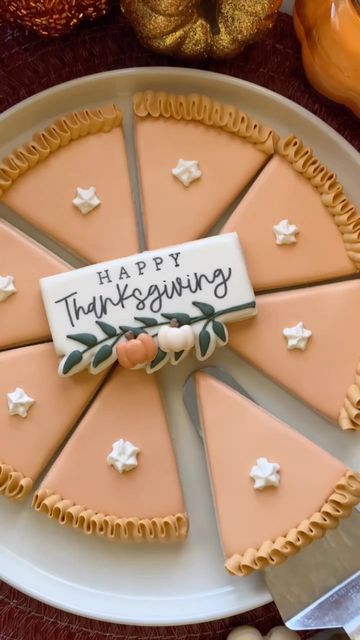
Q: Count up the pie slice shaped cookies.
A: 8